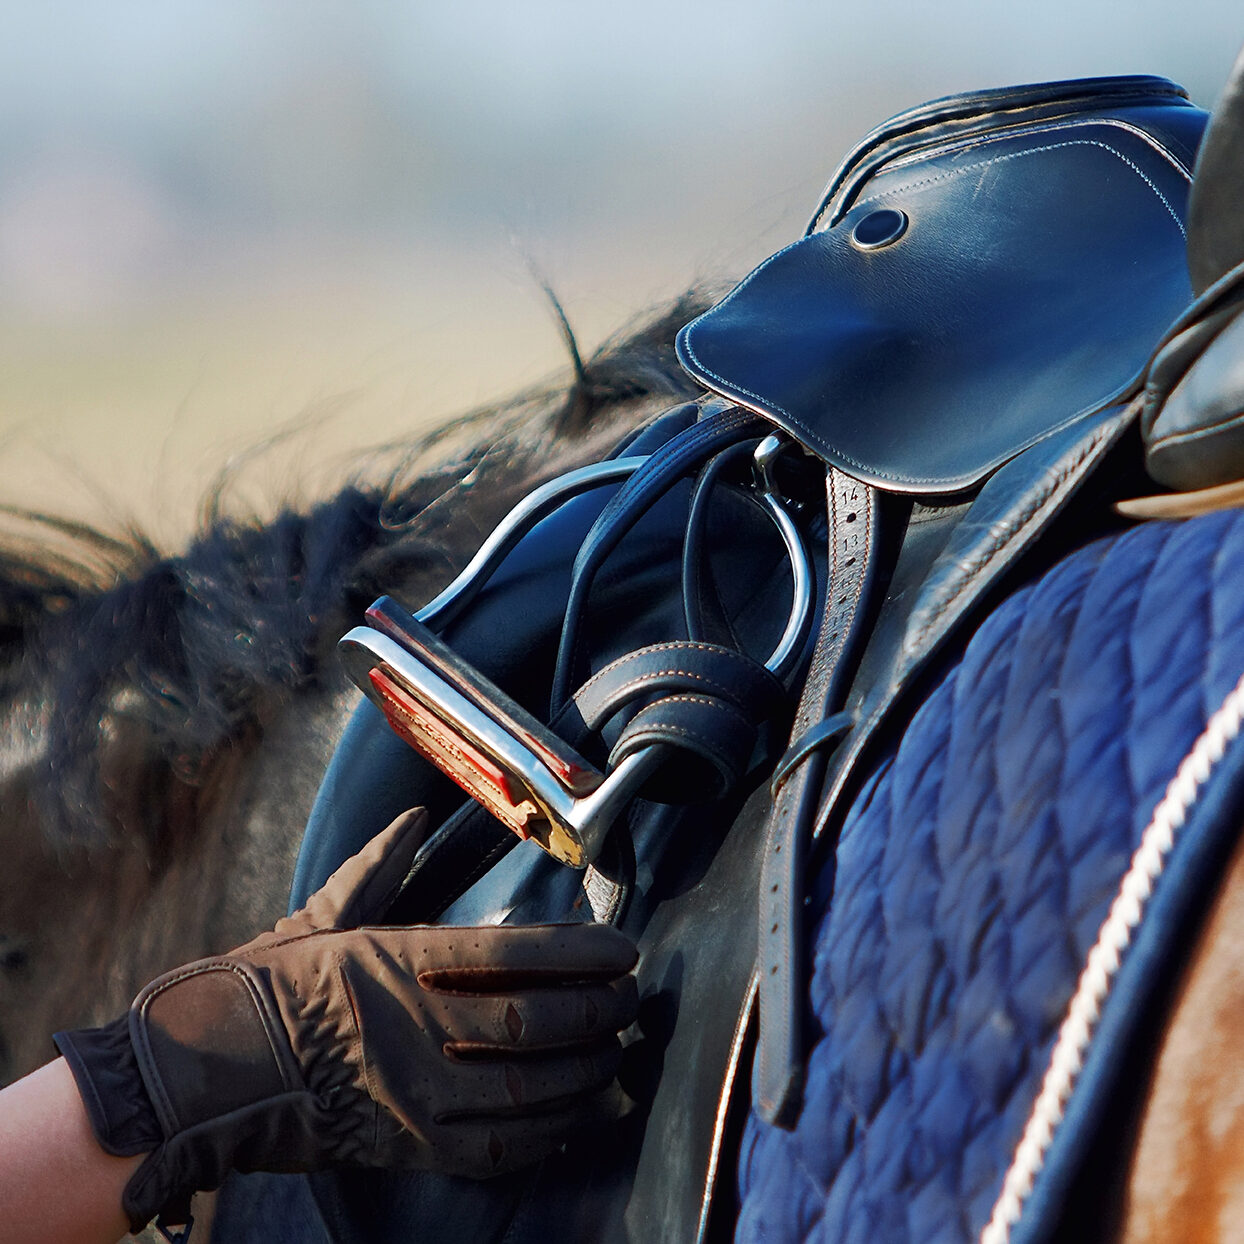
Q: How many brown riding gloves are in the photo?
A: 1